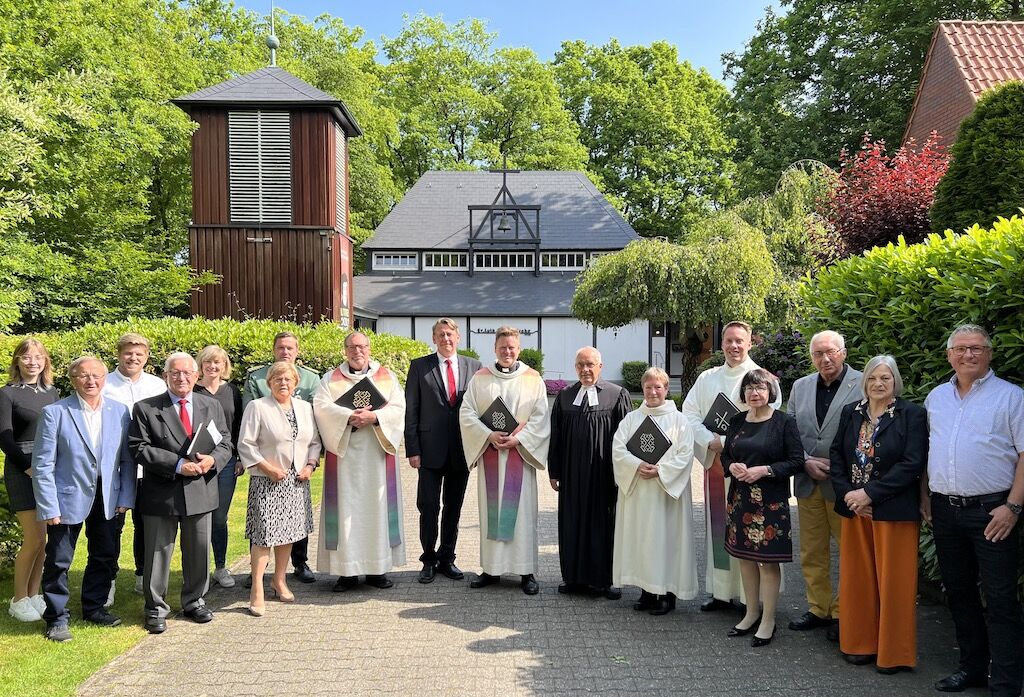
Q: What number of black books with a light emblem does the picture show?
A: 4